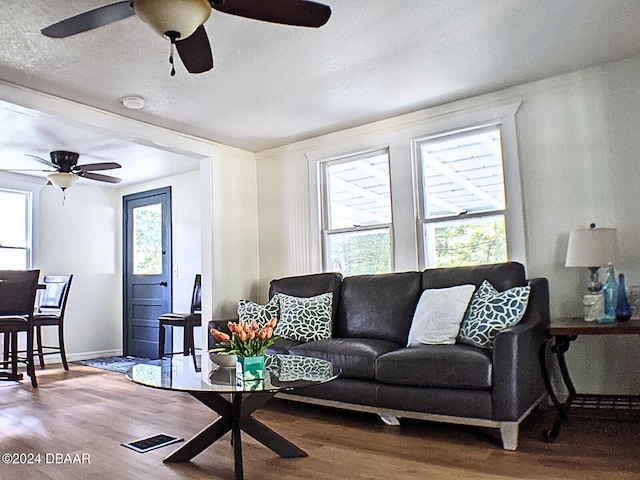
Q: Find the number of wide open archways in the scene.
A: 1